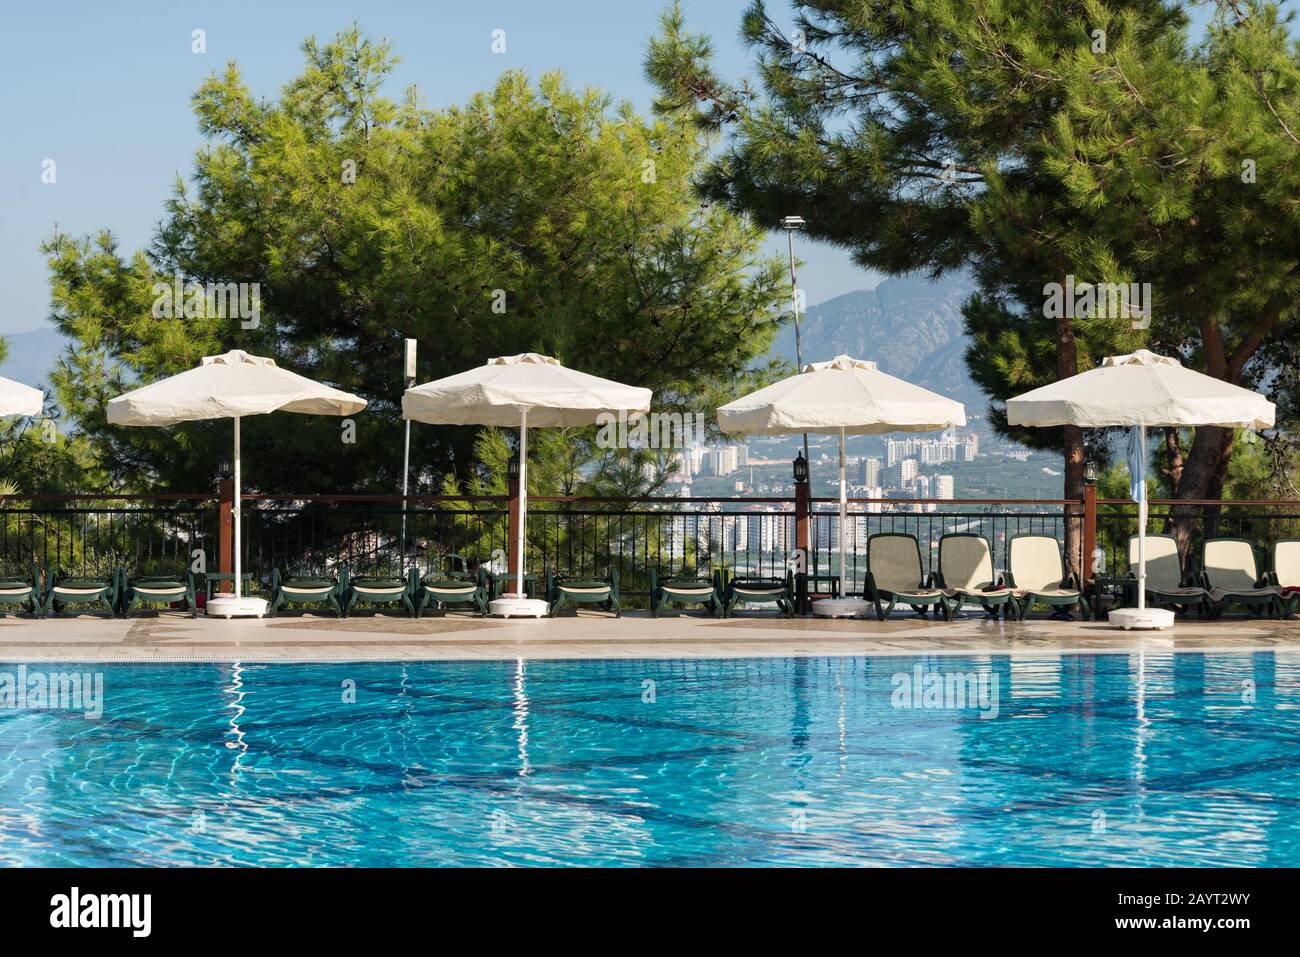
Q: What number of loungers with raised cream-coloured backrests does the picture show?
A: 6